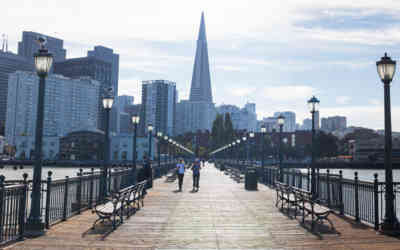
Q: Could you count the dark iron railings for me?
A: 2